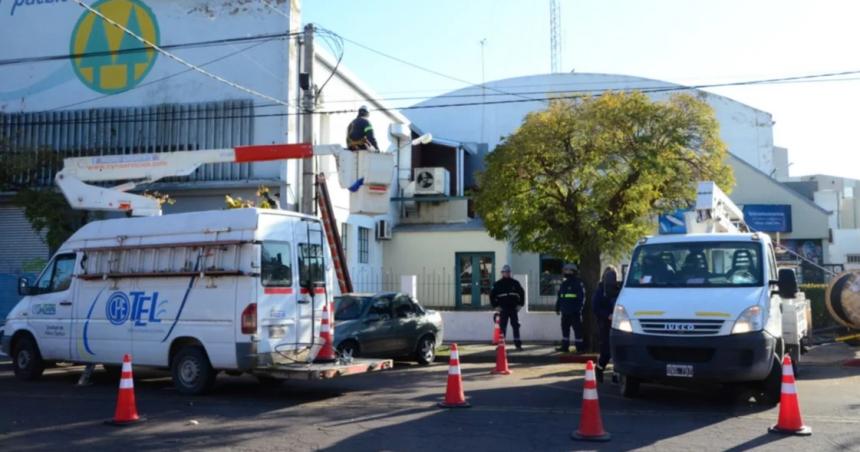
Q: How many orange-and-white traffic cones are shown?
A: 7